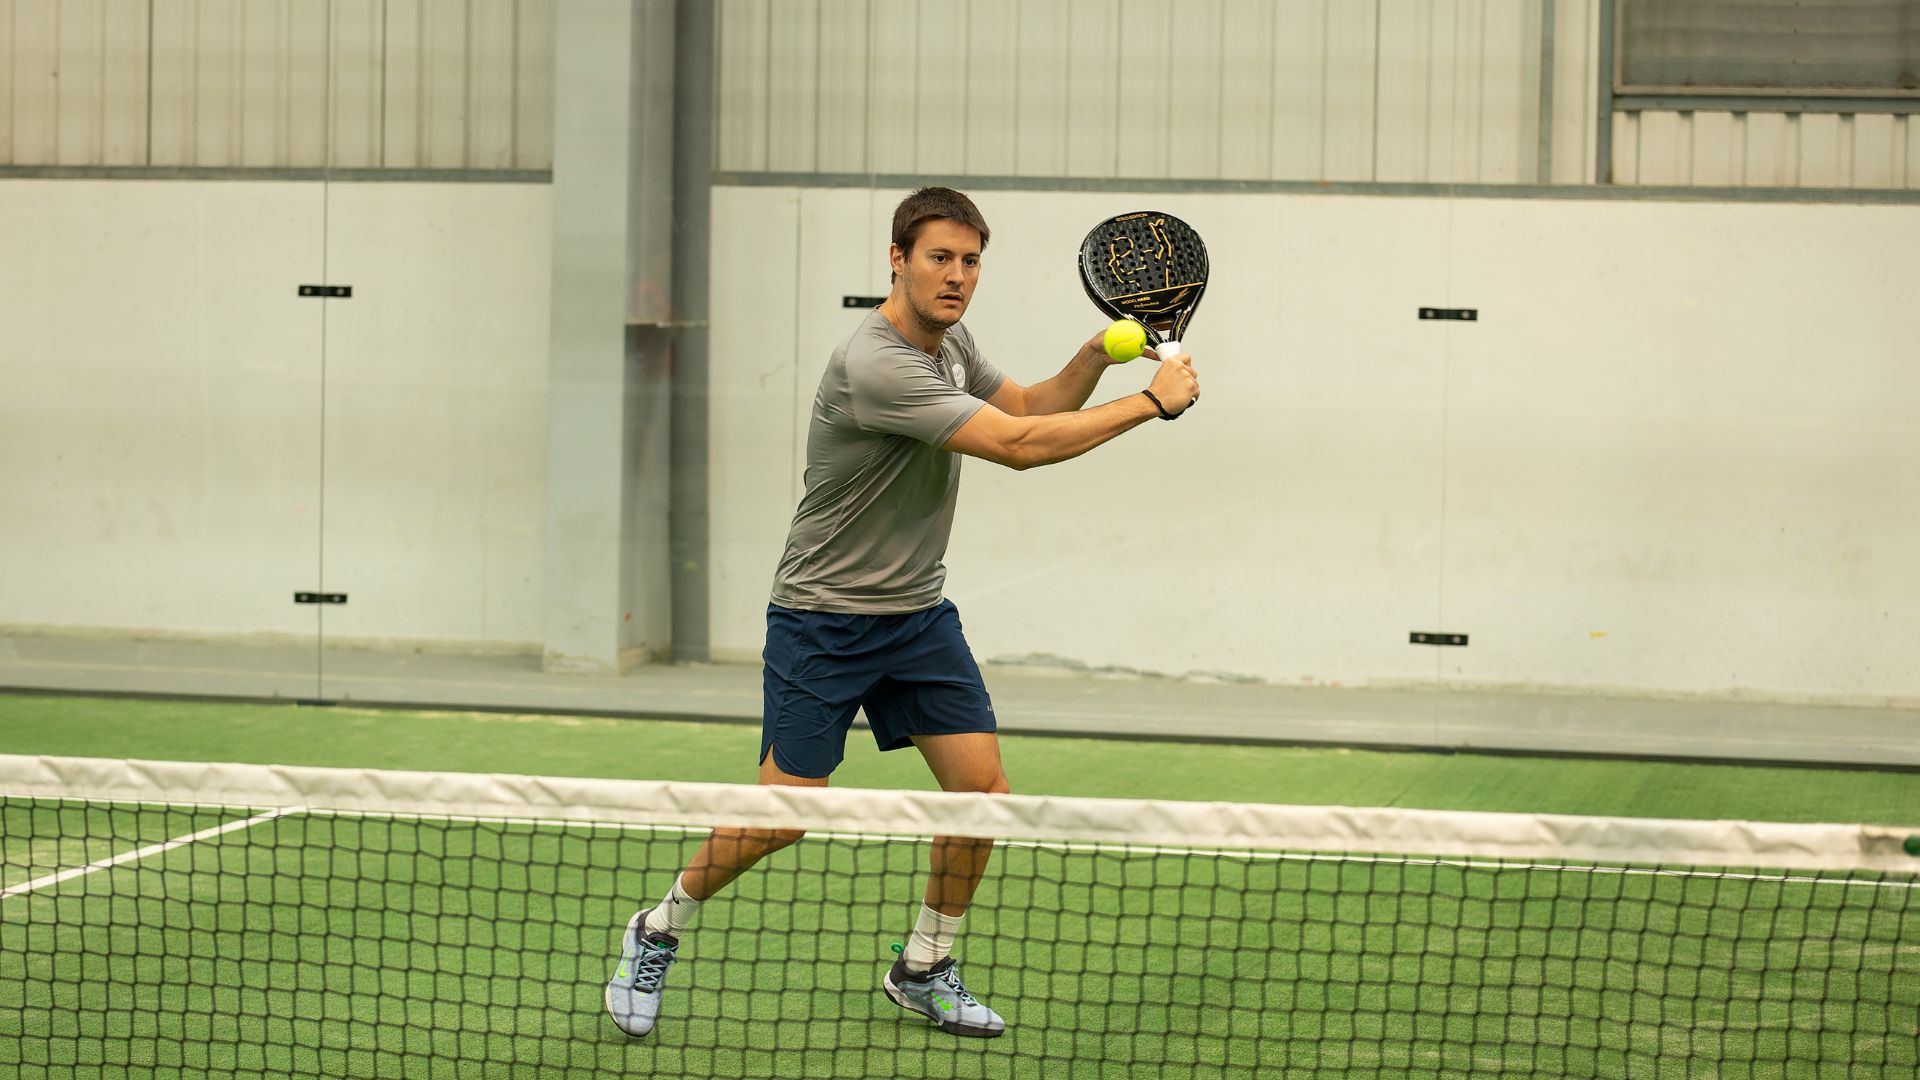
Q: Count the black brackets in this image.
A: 5